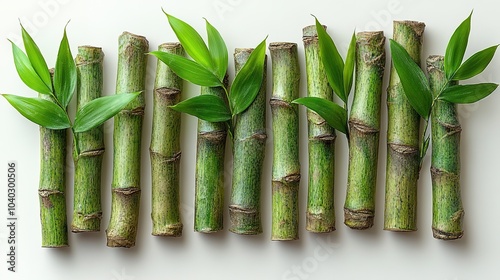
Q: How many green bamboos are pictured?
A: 11